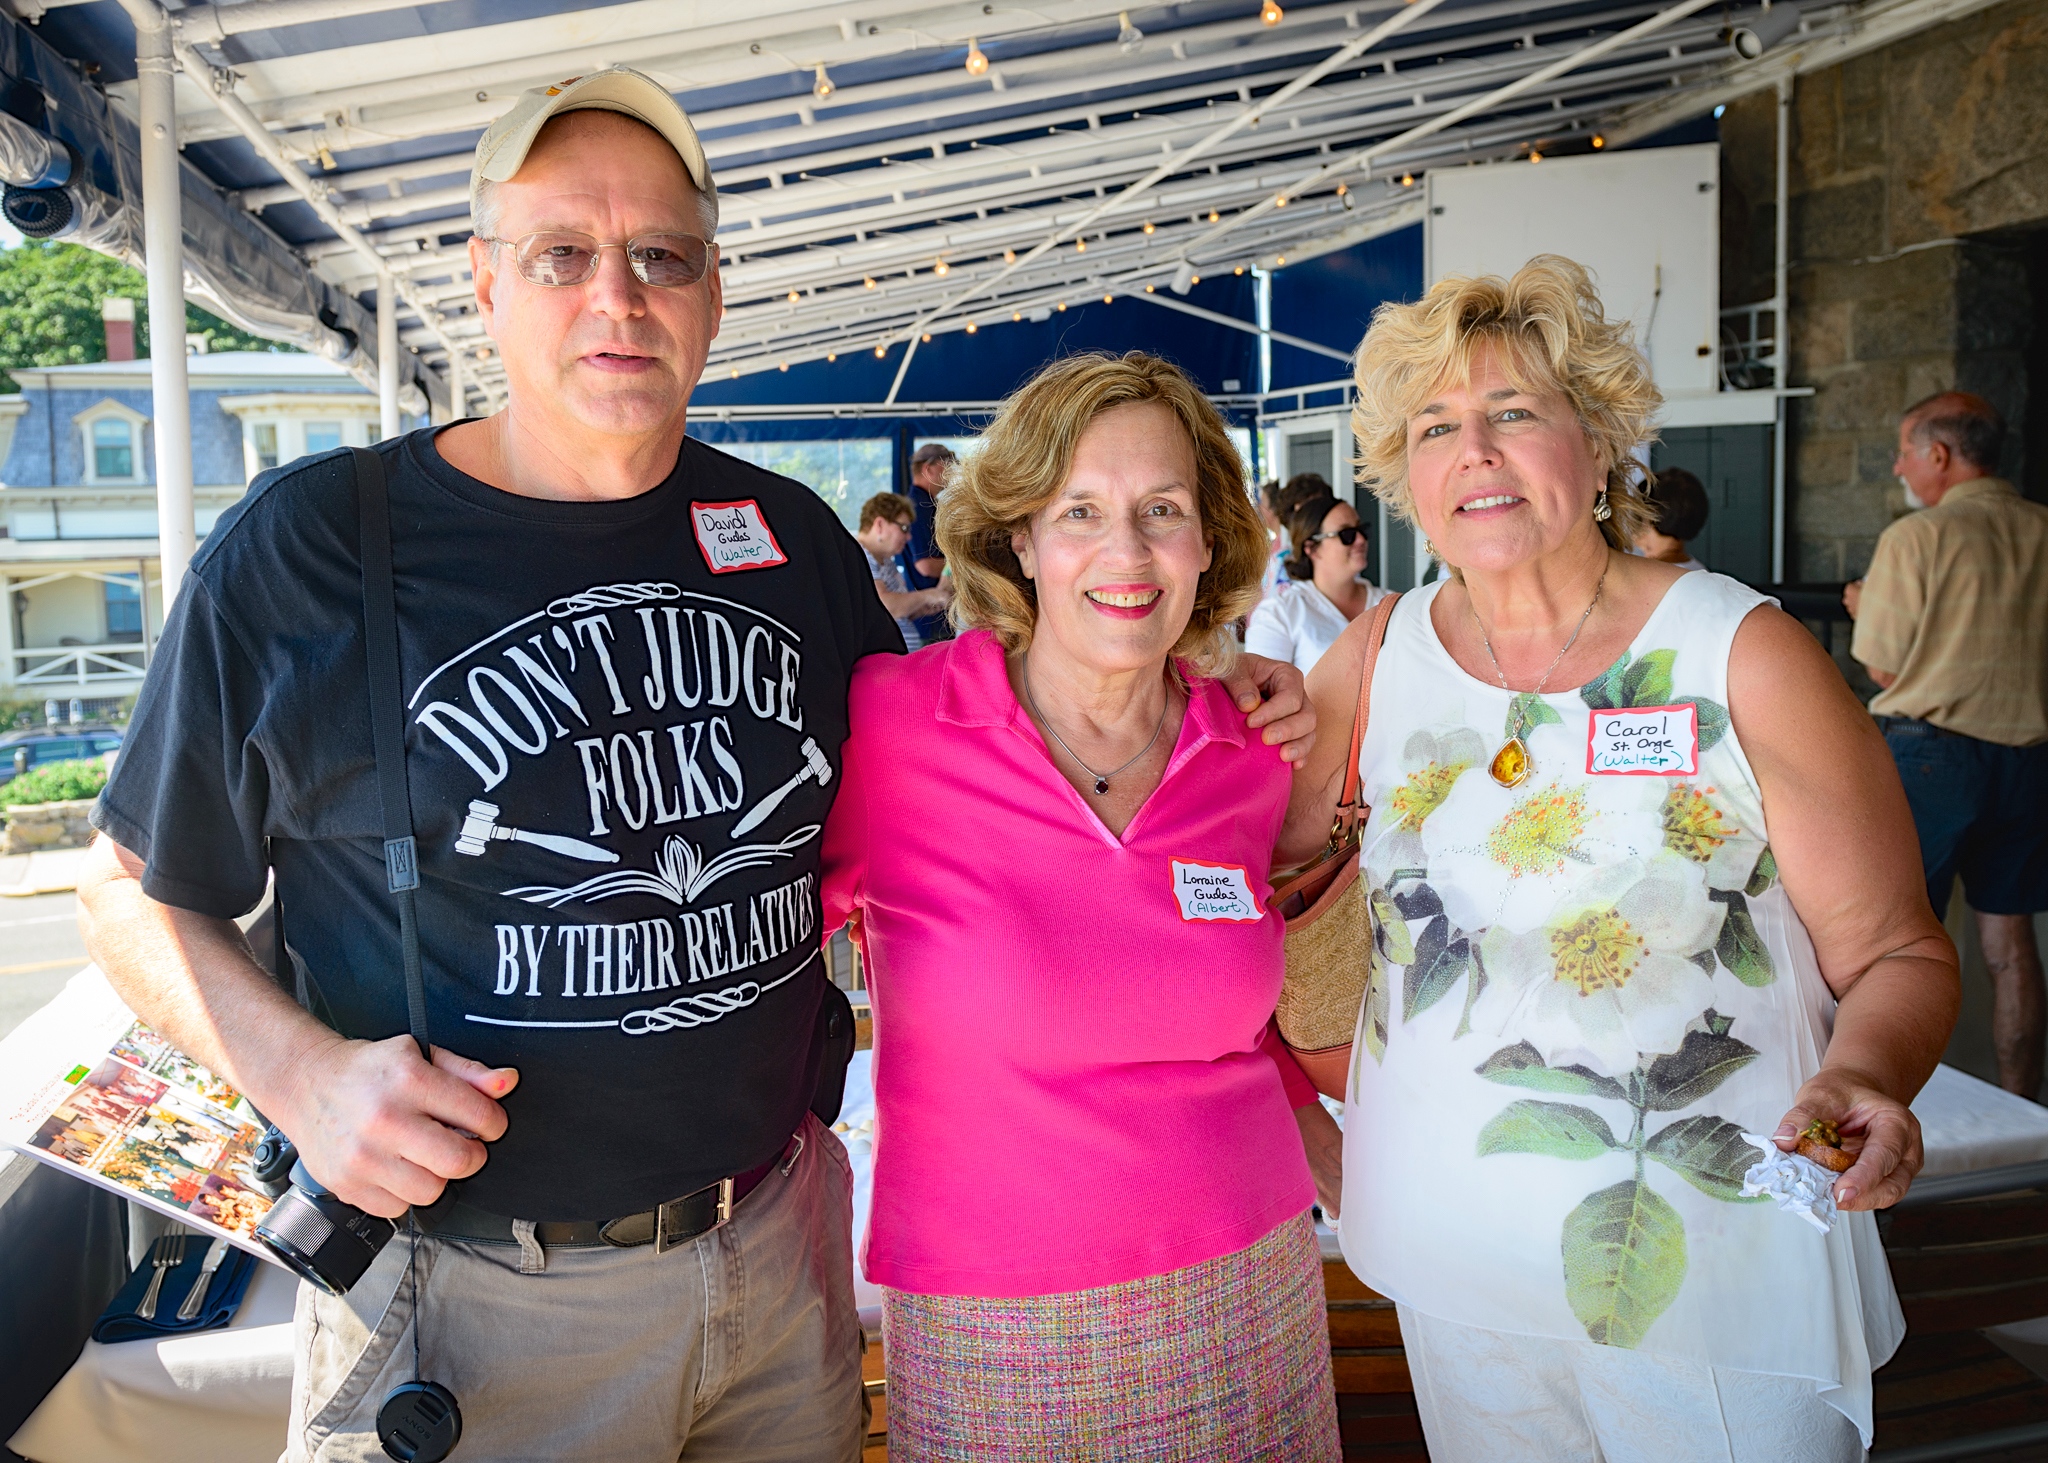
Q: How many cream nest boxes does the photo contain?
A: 0